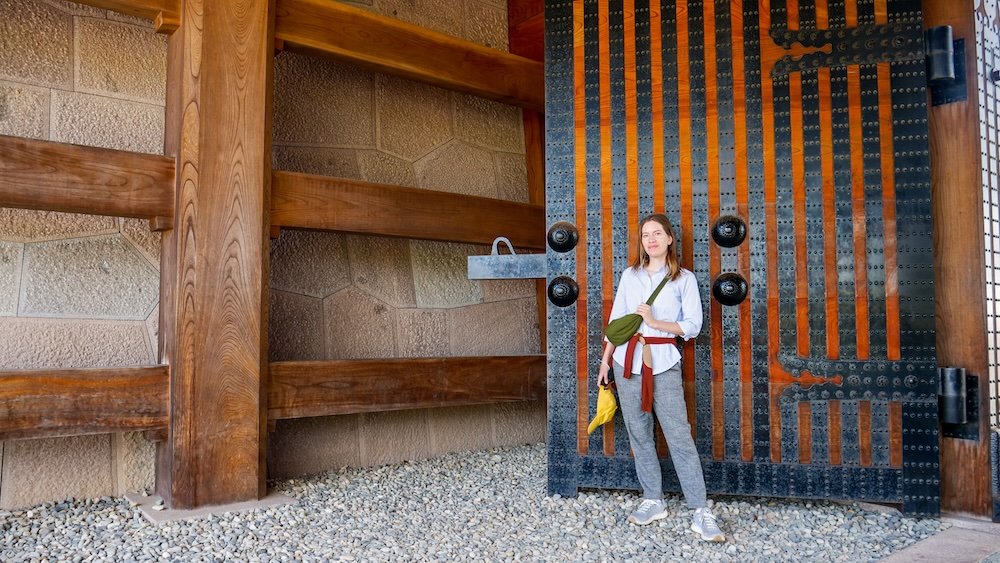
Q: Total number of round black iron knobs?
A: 4